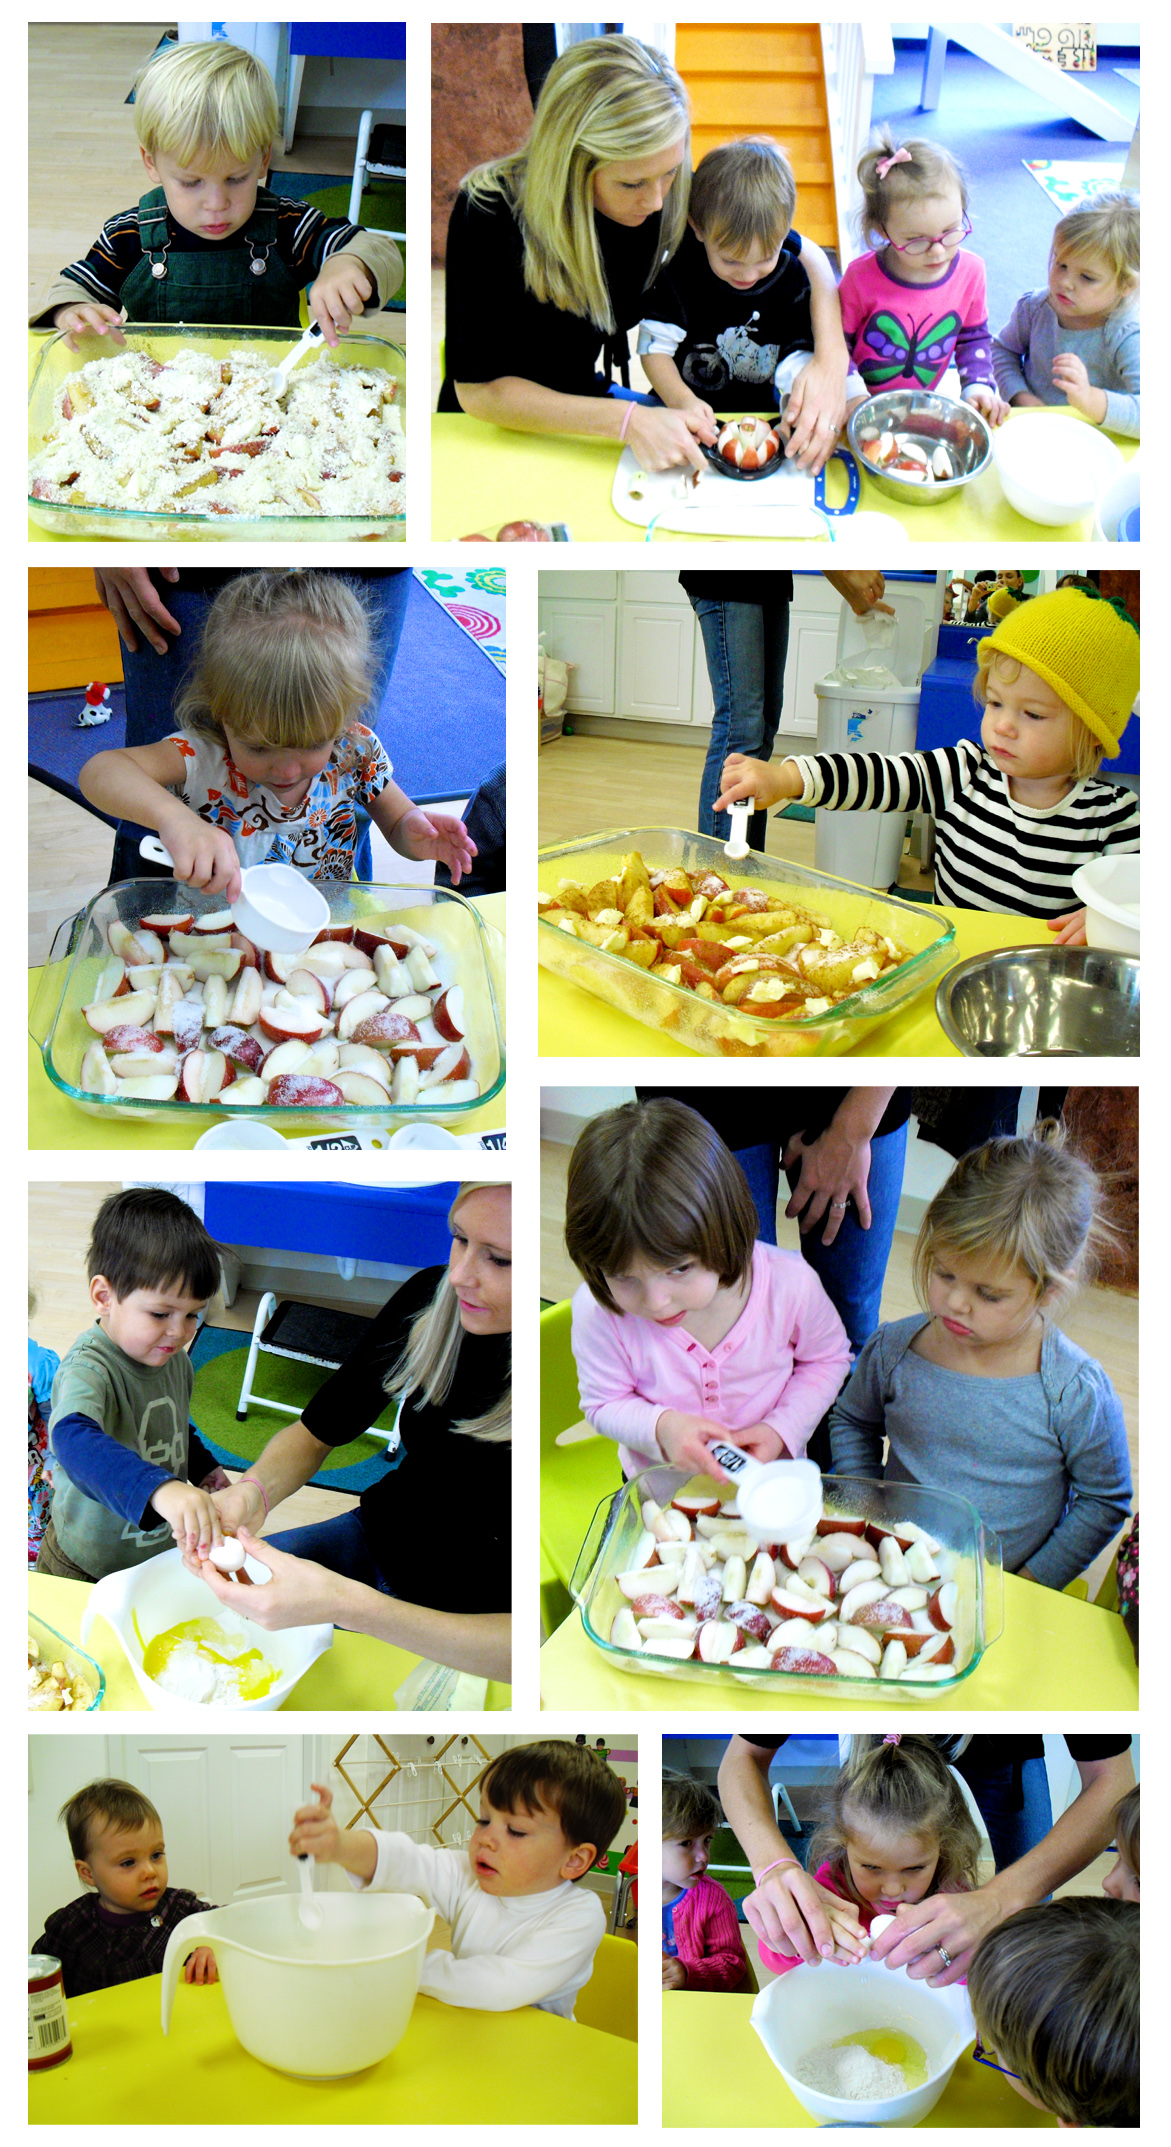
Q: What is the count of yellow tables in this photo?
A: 8